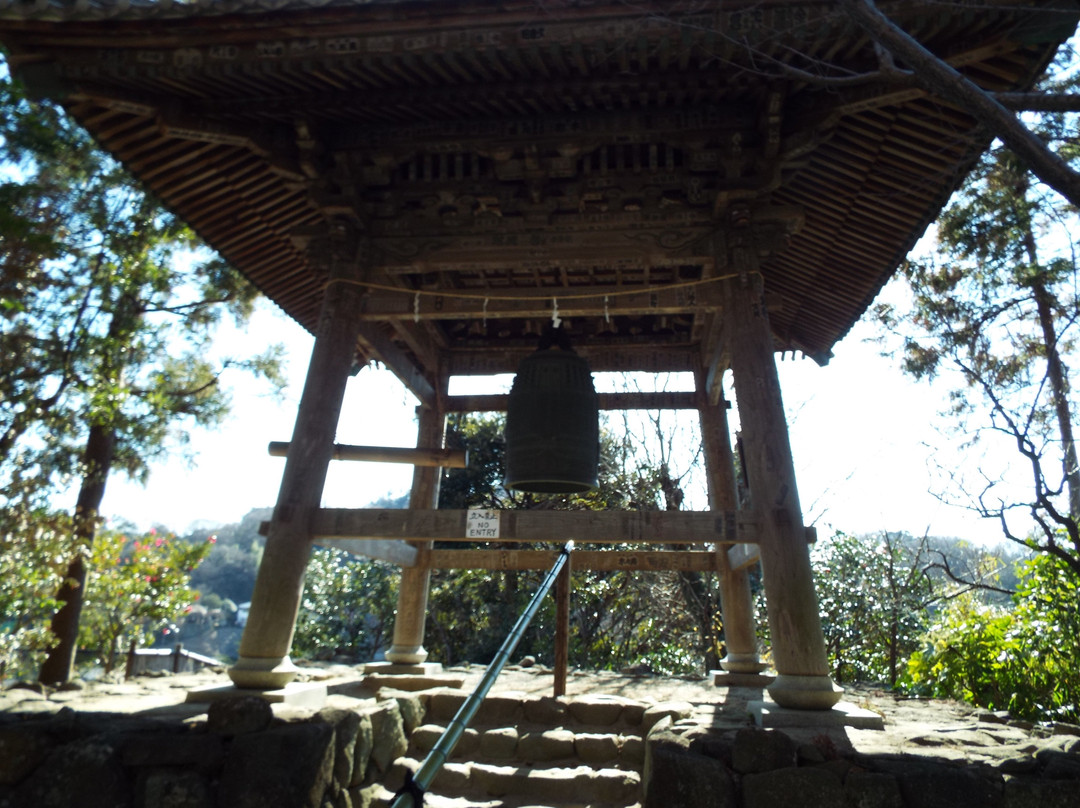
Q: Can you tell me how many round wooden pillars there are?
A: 4